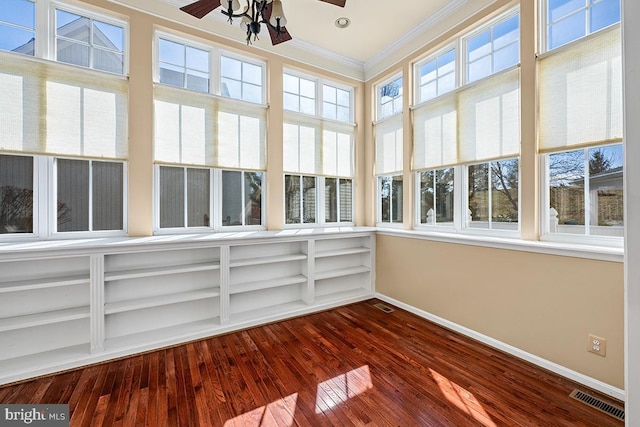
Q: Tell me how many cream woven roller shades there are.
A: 6